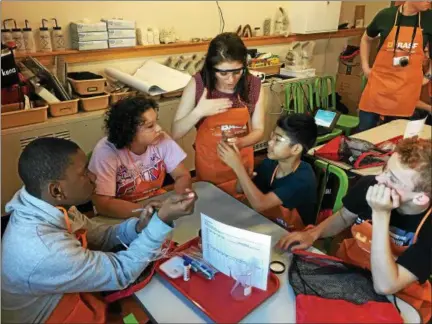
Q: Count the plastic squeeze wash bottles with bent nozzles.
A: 5